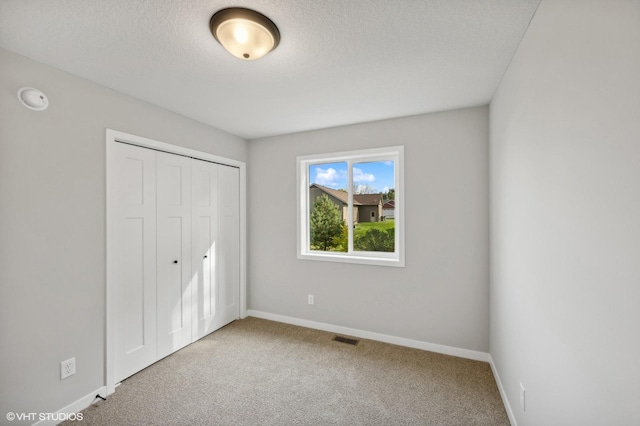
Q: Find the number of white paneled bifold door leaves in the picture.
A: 4